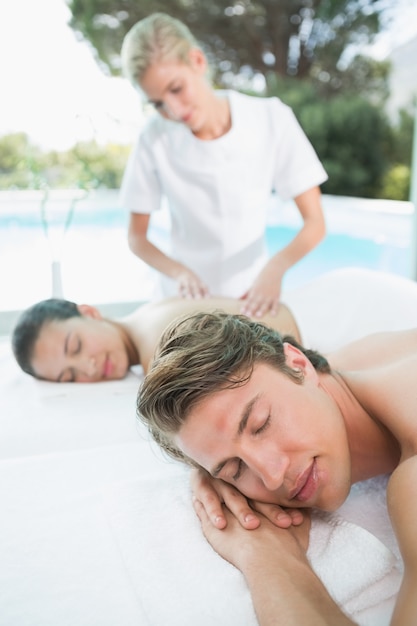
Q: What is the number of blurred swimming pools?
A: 1